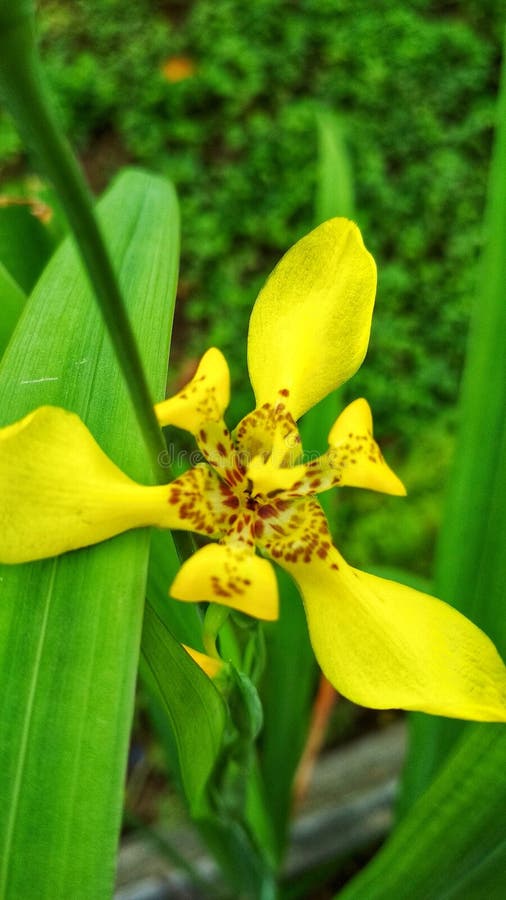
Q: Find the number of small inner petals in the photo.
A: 3